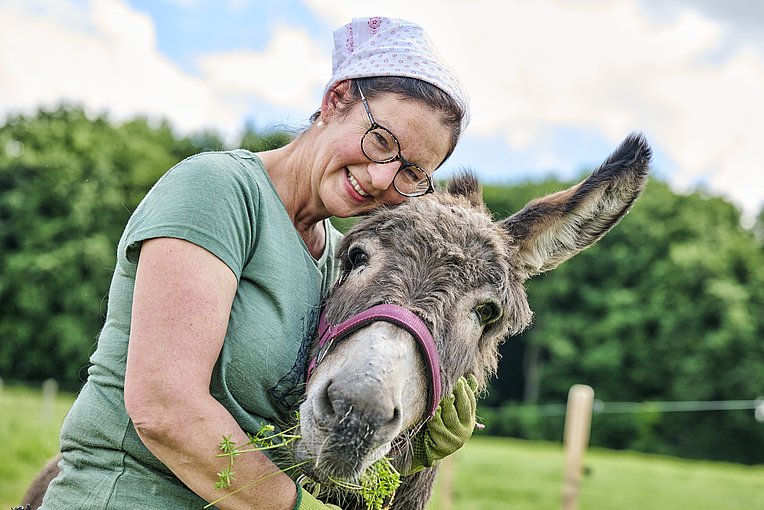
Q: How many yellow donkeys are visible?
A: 0